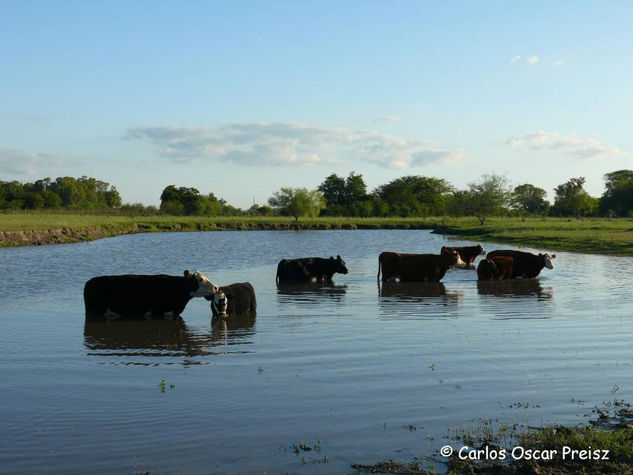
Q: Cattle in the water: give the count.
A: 7